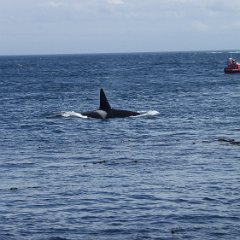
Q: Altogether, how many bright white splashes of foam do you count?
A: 2